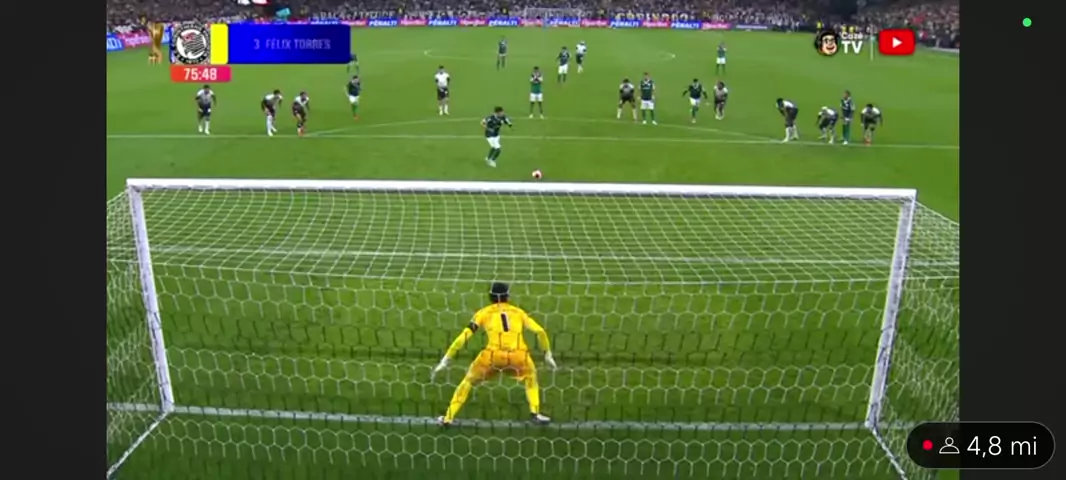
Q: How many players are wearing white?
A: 10